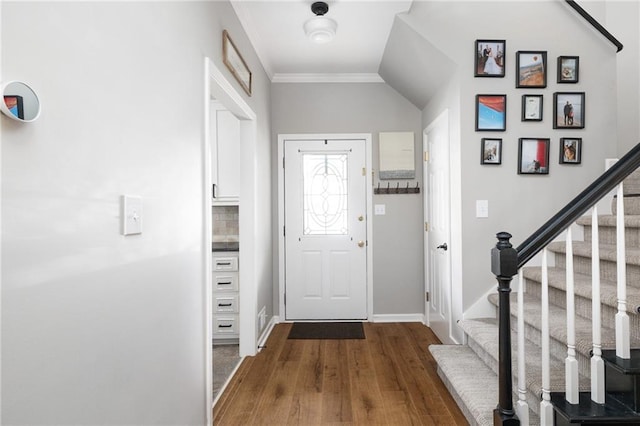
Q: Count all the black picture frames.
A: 9